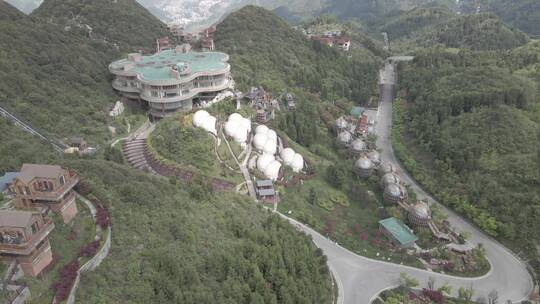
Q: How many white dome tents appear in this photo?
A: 14